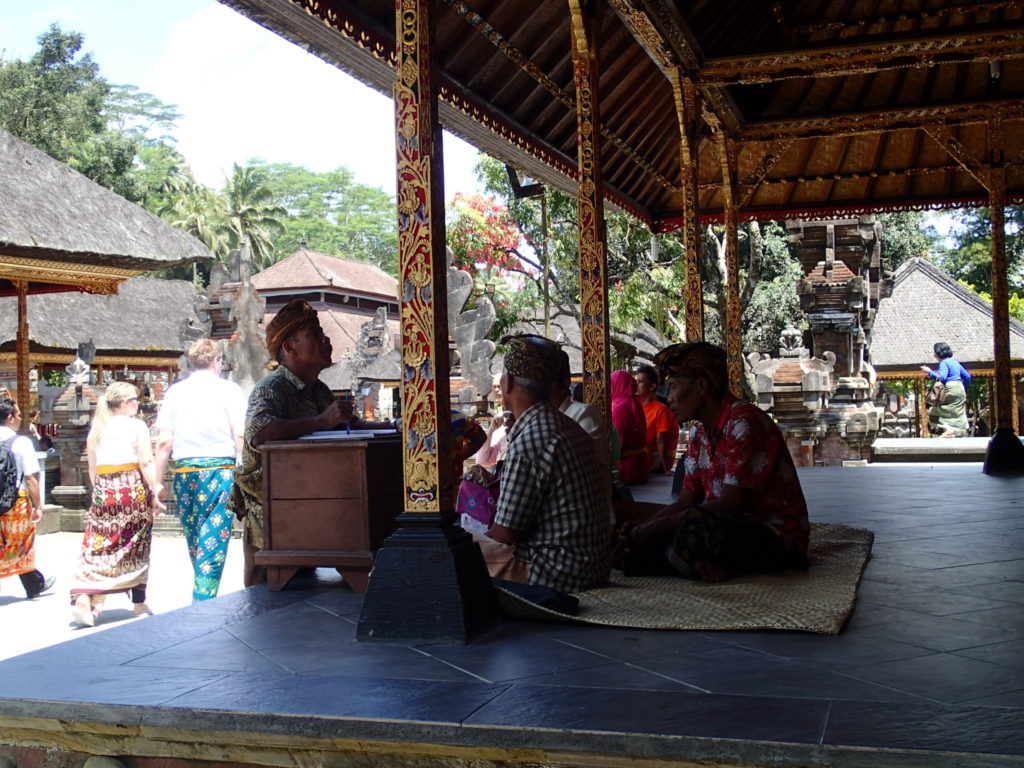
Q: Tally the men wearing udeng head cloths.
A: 3